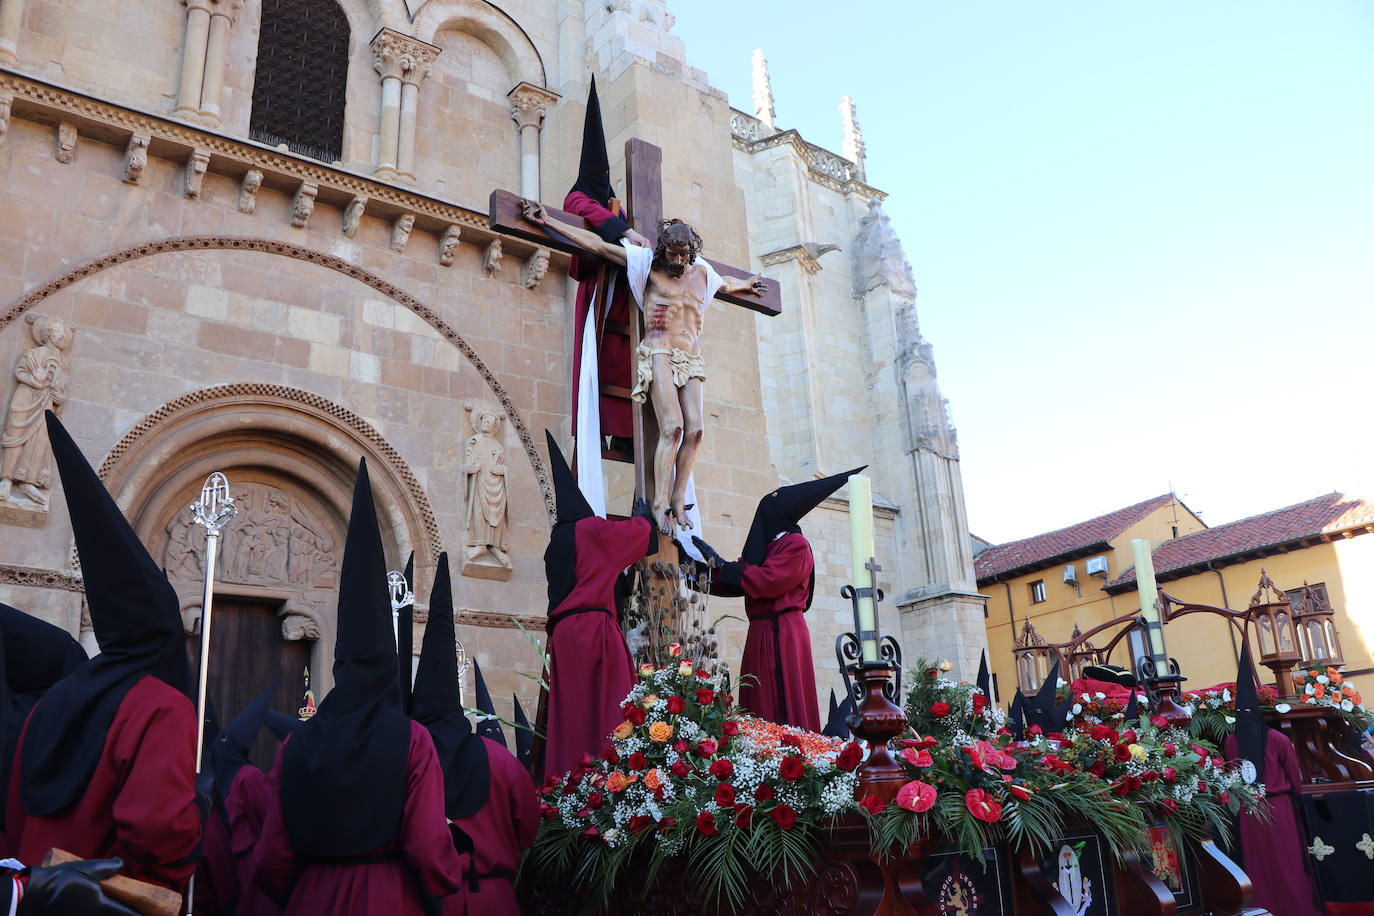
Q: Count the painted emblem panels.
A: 3